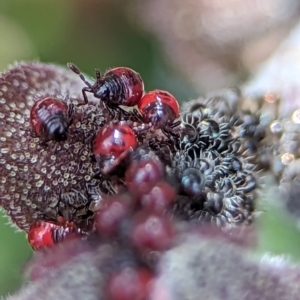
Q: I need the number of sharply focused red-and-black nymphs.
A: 5